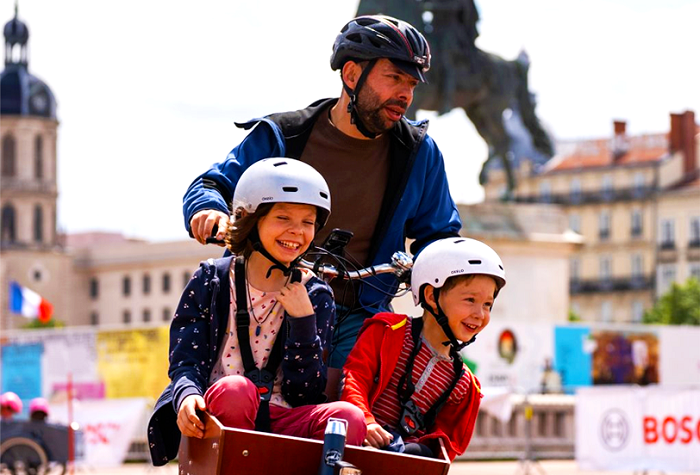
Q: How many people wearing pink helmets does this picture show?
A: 2